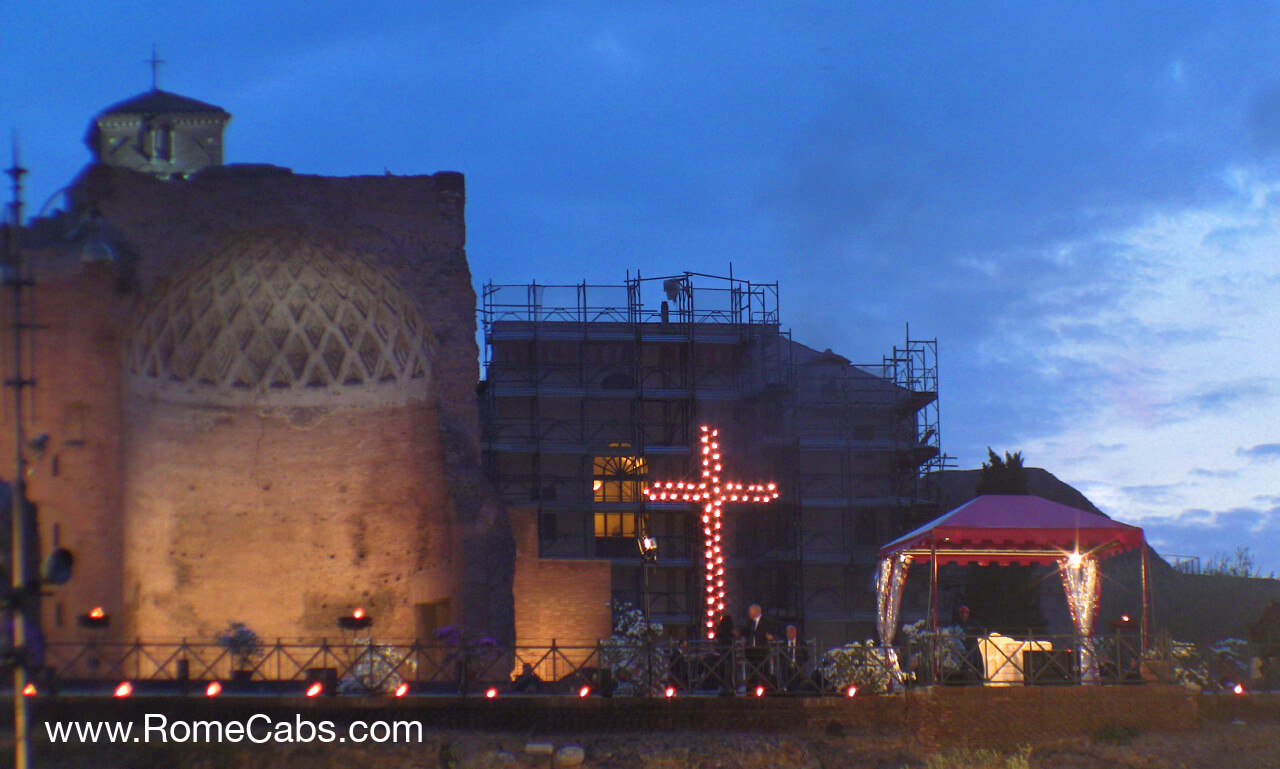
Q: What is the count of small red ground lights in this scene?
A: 11